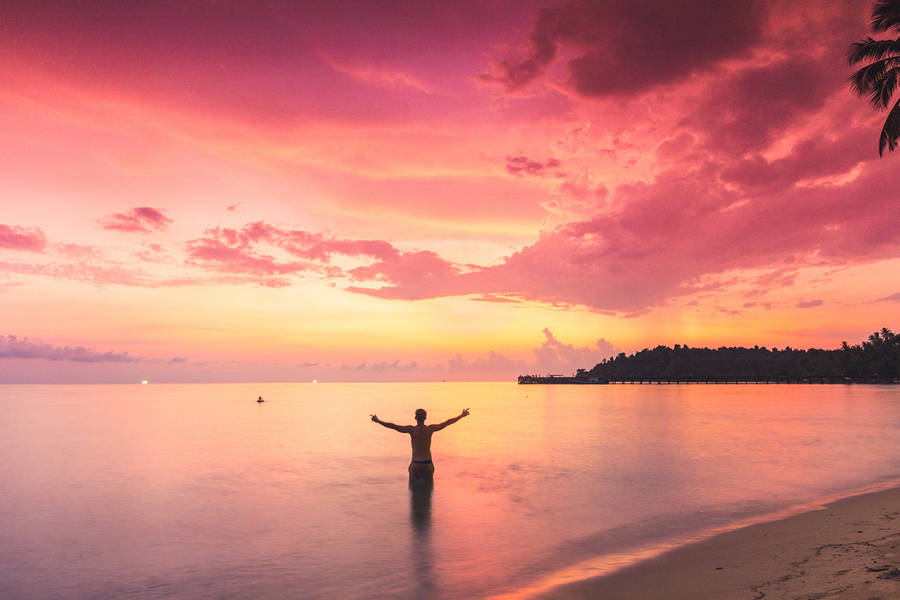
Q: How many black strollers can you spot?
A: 0